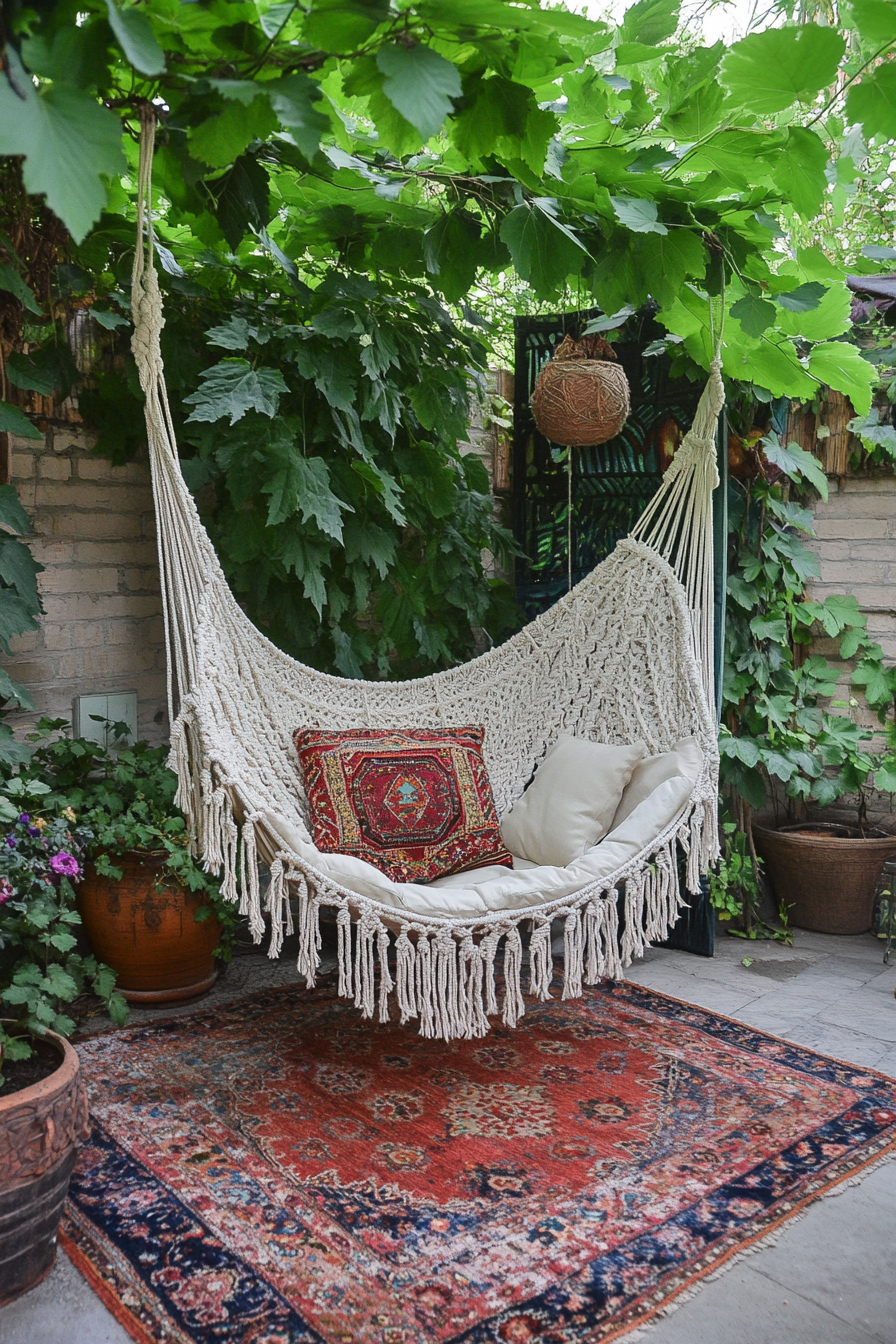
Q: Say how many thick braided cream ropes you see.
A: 2